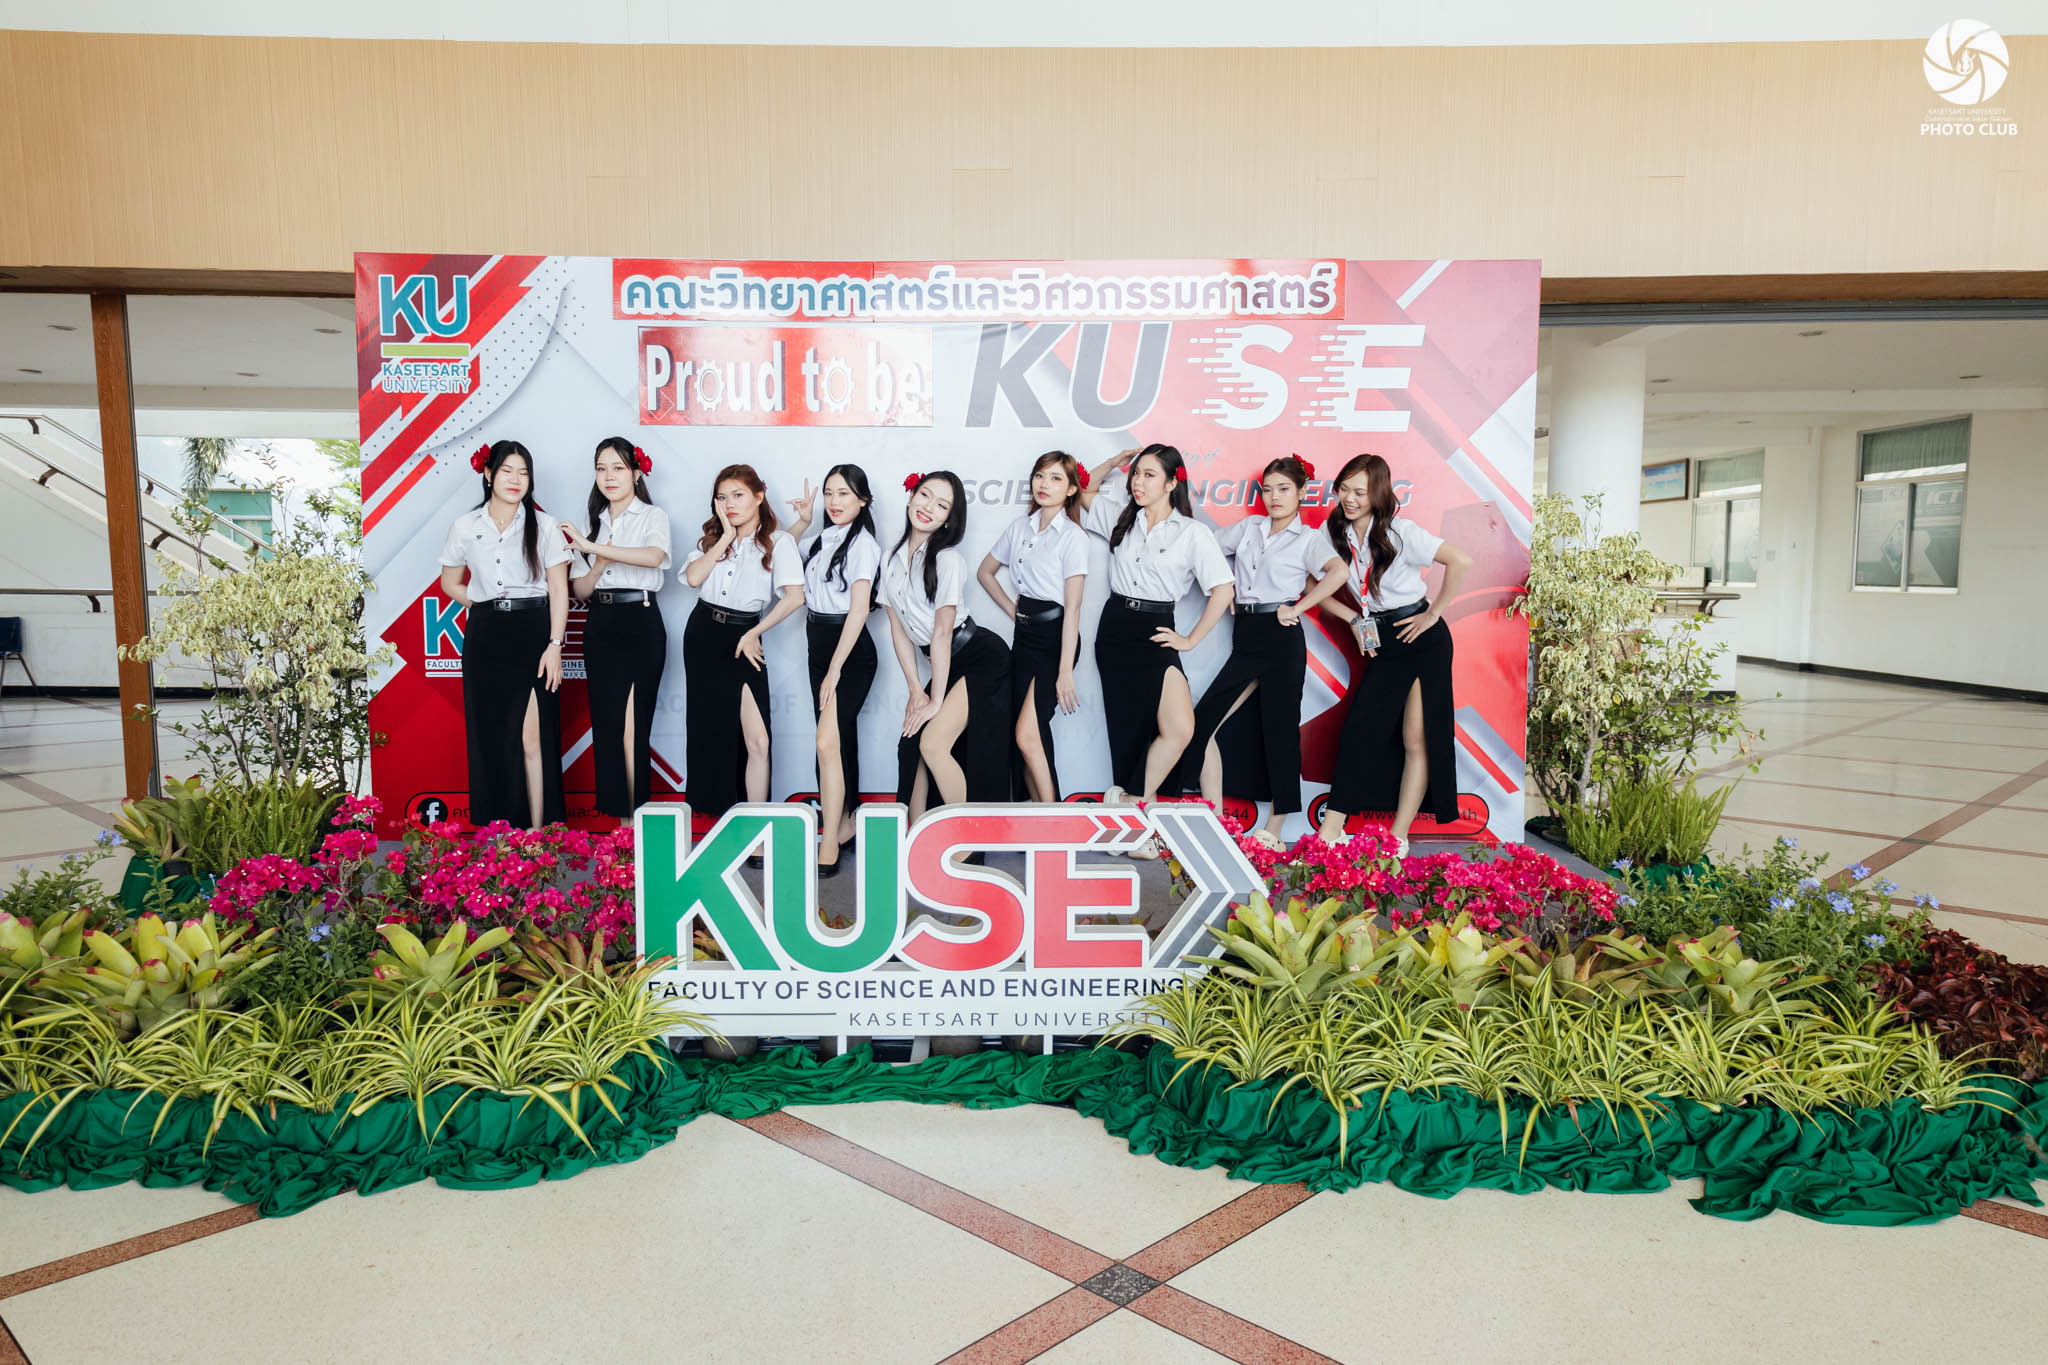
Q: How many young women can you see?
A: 9